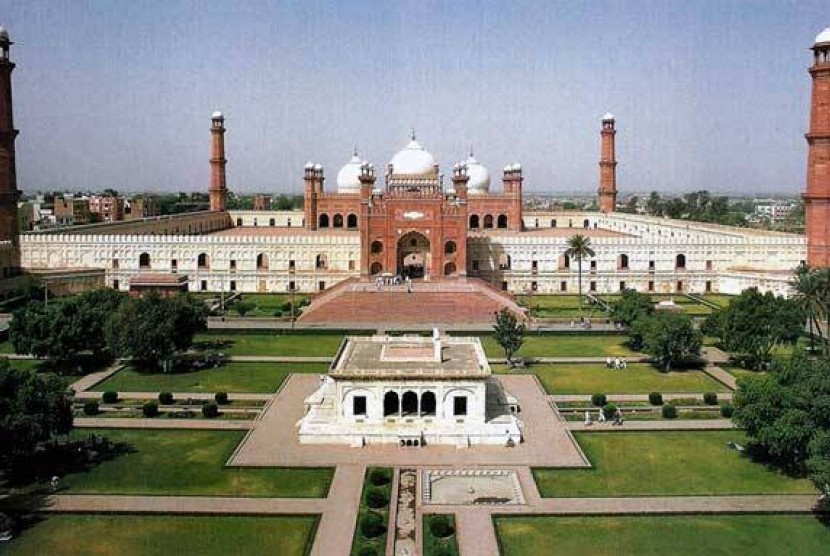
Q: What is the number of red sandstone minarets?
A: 4